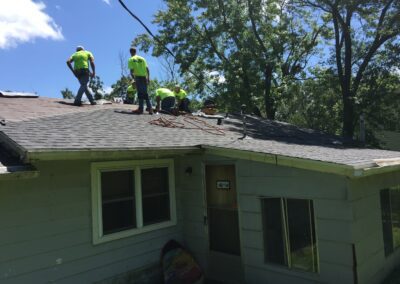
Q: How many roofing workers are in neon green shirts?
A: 5